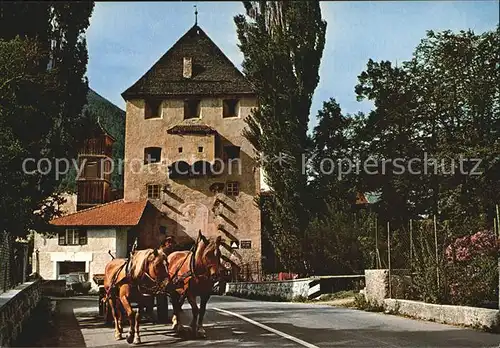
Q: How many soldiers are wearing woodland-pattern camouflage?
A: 0